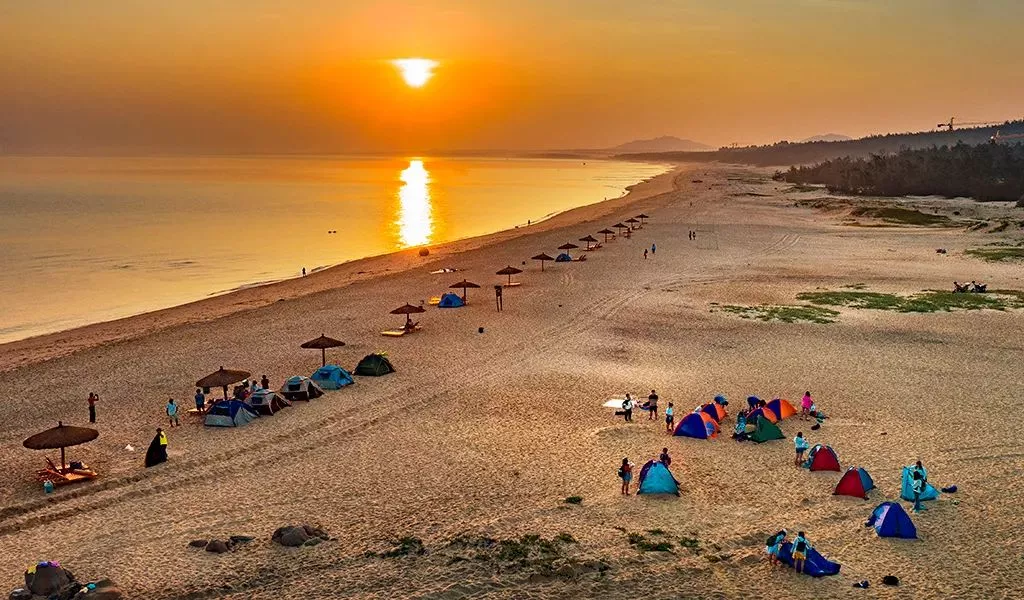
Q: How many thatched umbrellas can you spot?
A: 13